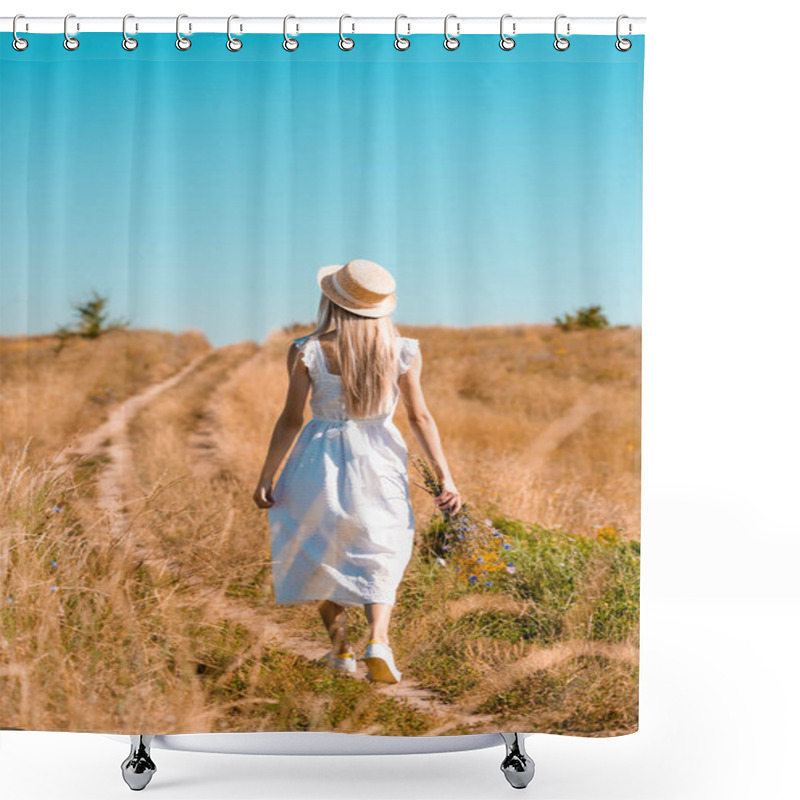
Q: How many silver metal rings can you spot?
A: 12